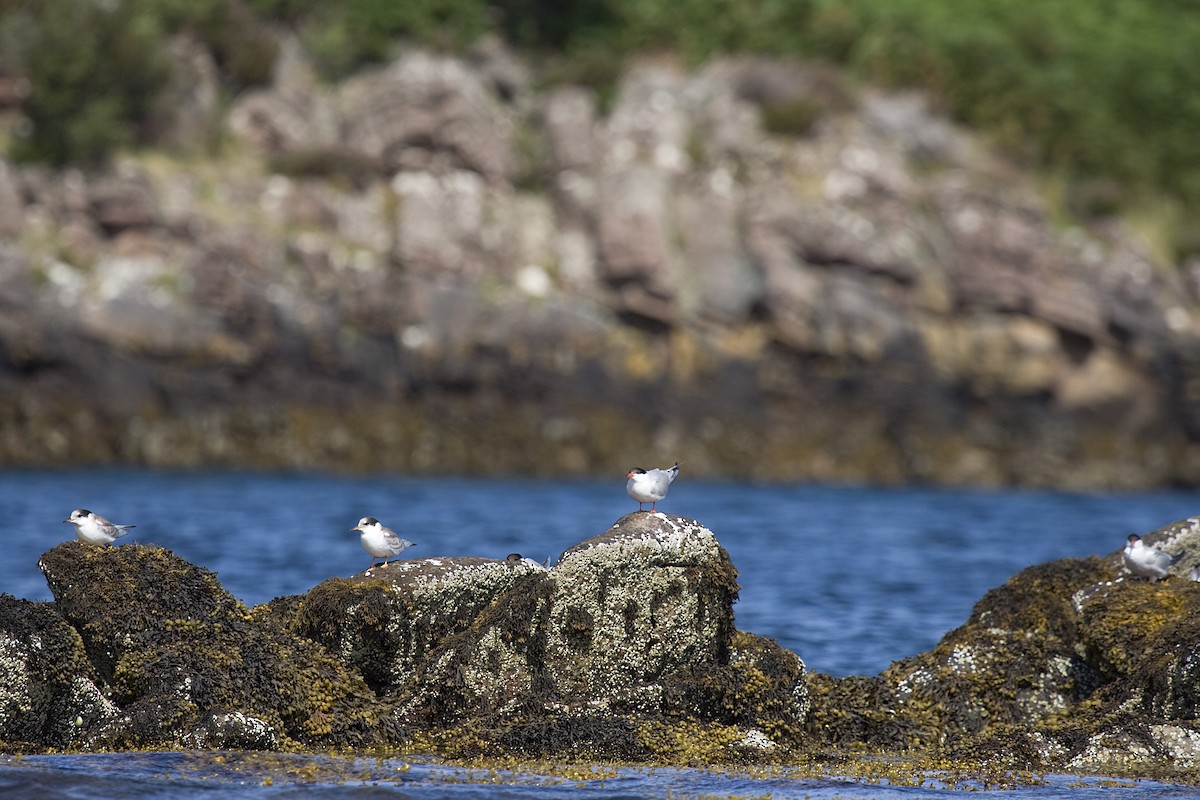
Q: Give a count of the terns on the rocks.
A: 5